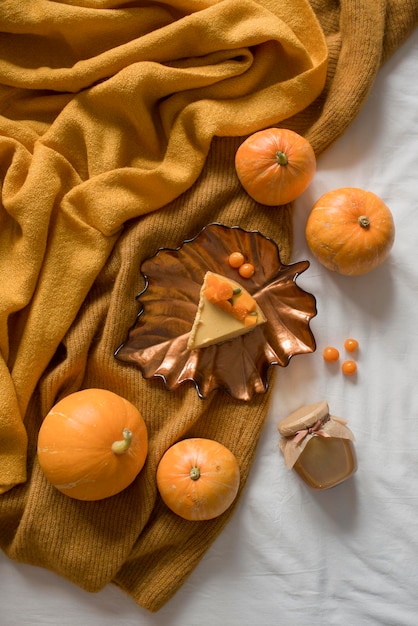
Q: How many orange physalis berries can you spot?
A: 5